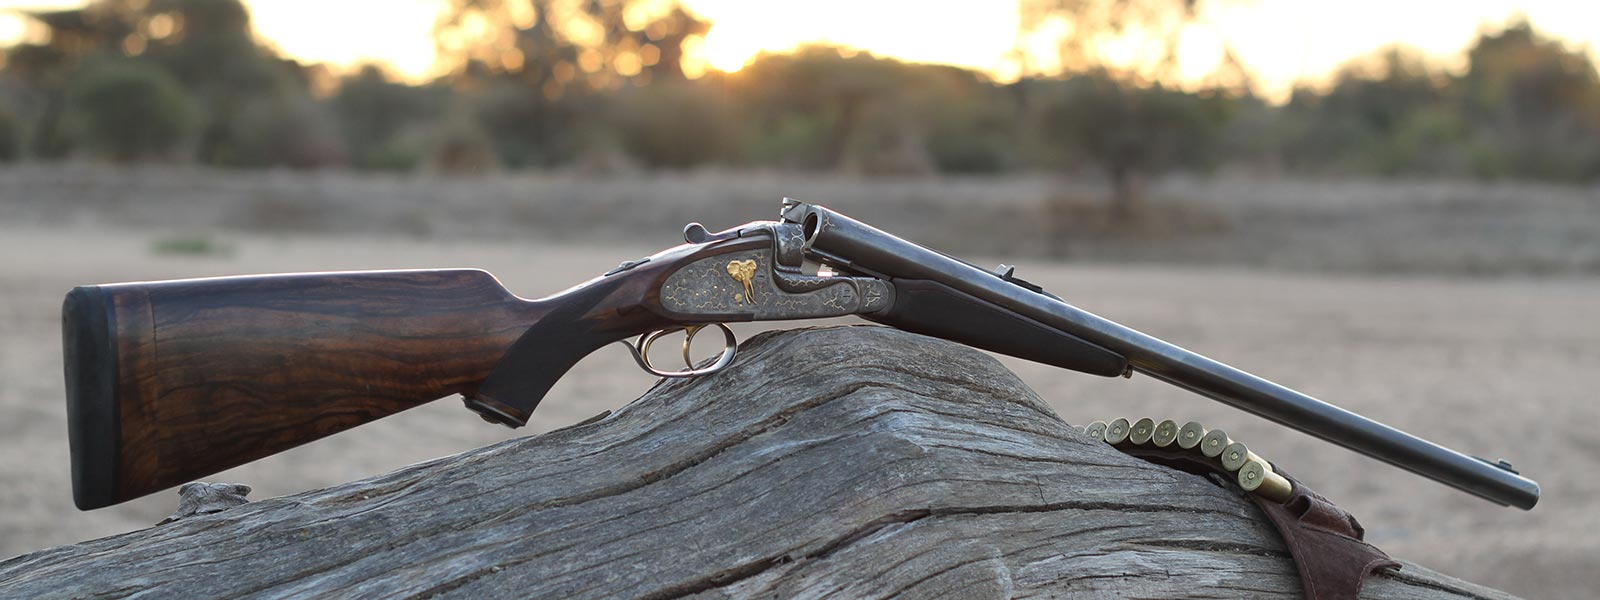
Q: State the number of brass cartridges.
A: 9